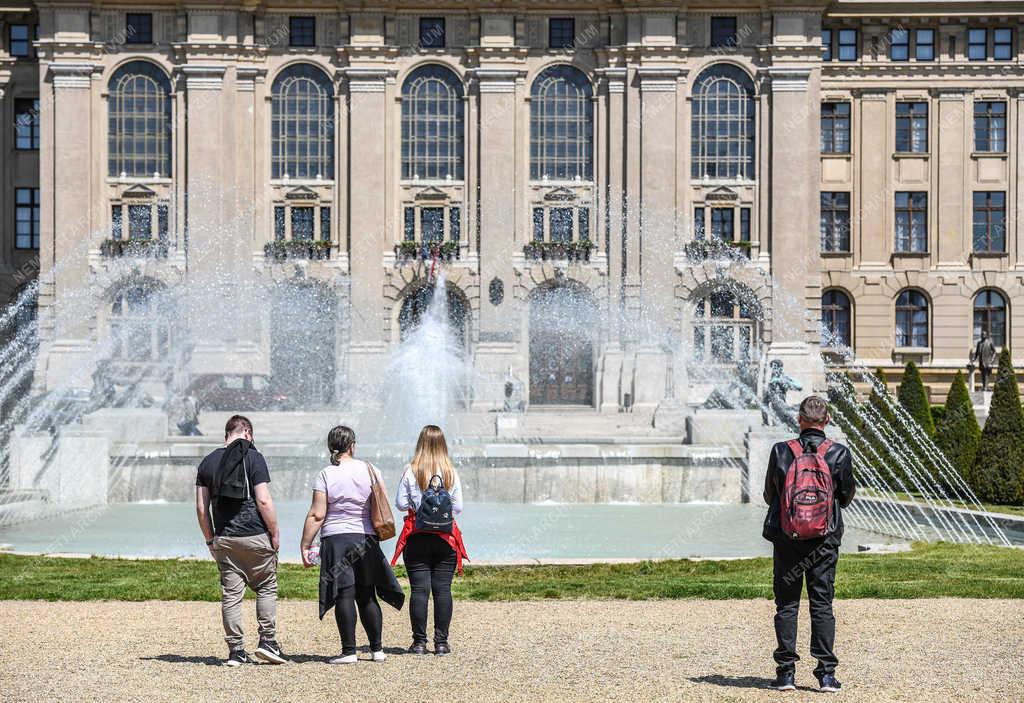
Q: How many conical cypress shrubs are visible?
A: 5